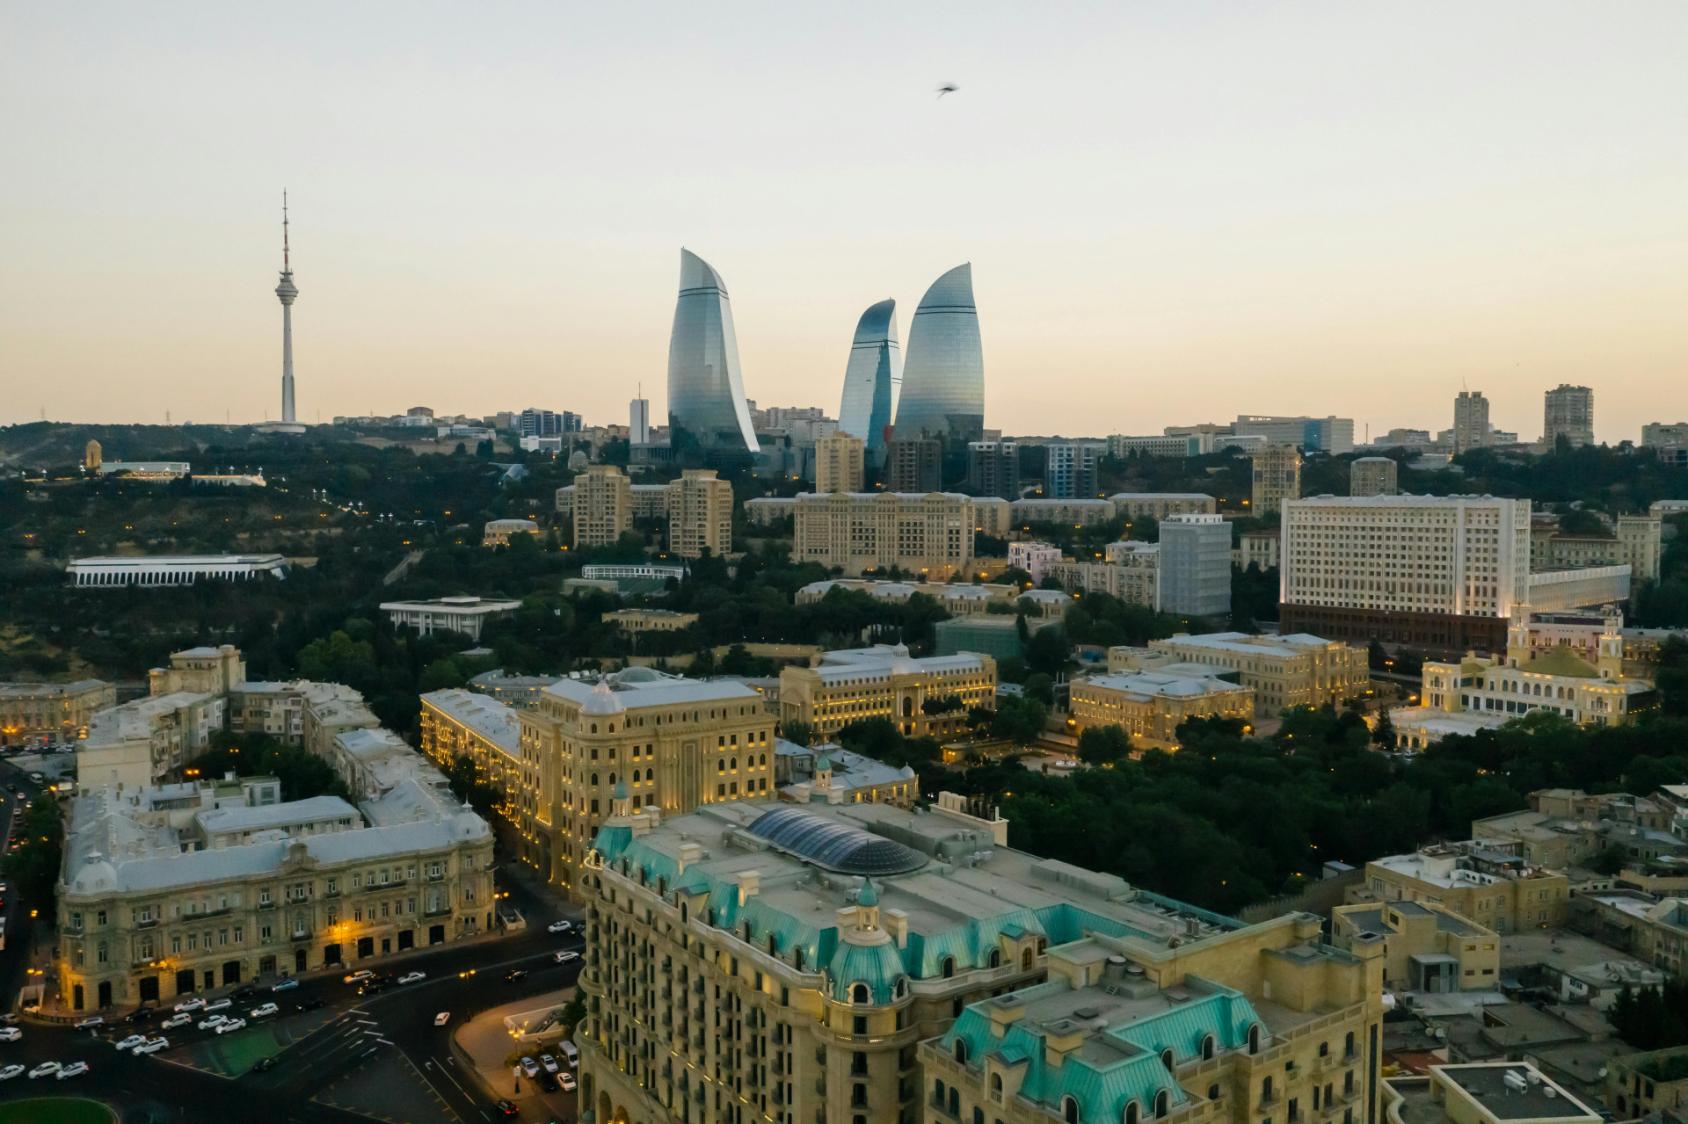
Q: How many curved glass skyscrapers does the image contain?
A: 3